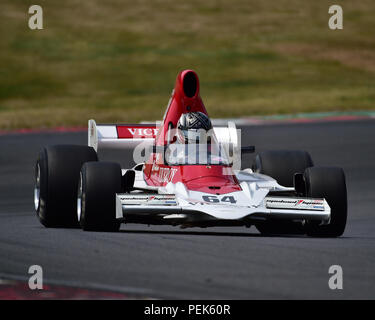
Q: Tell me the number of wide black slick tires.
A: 4